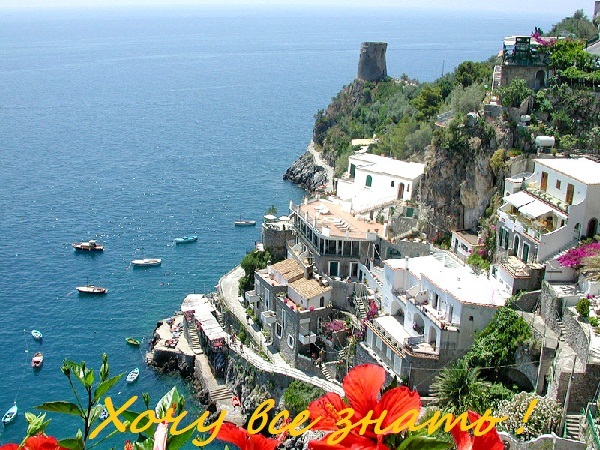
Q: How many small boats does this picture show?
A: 11